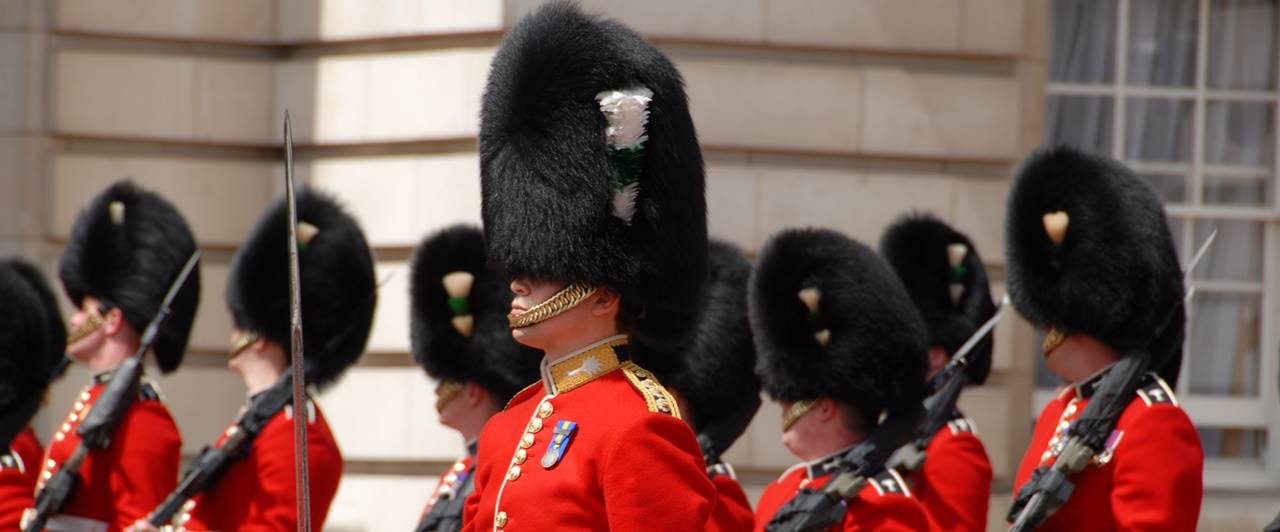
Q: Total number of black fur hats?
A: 9